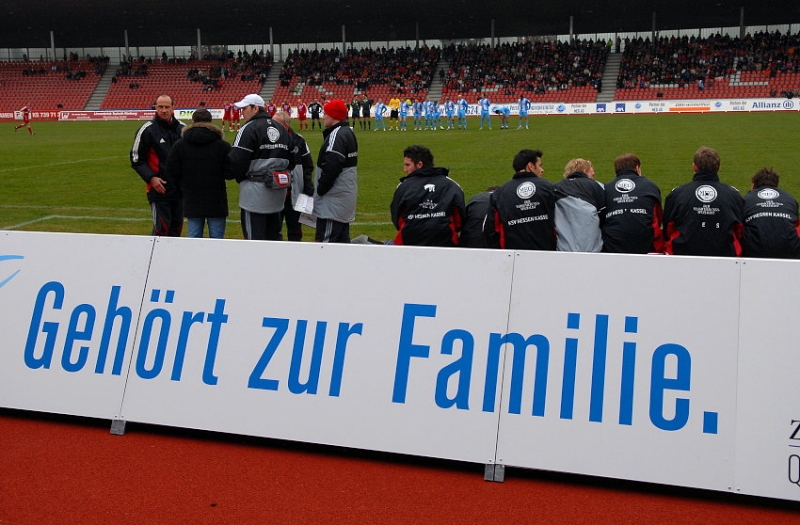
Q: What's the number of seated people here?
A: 7